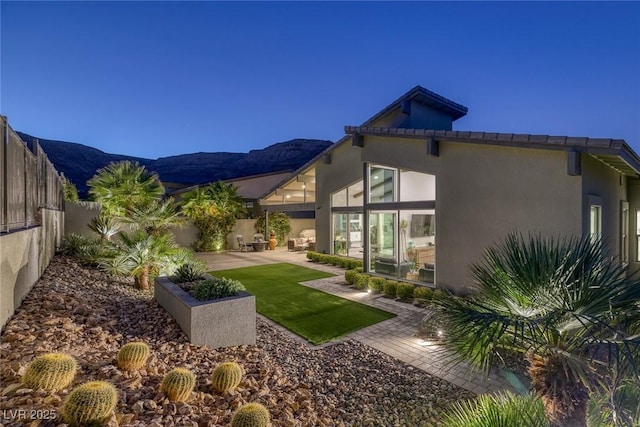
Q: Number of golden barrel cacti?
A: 6